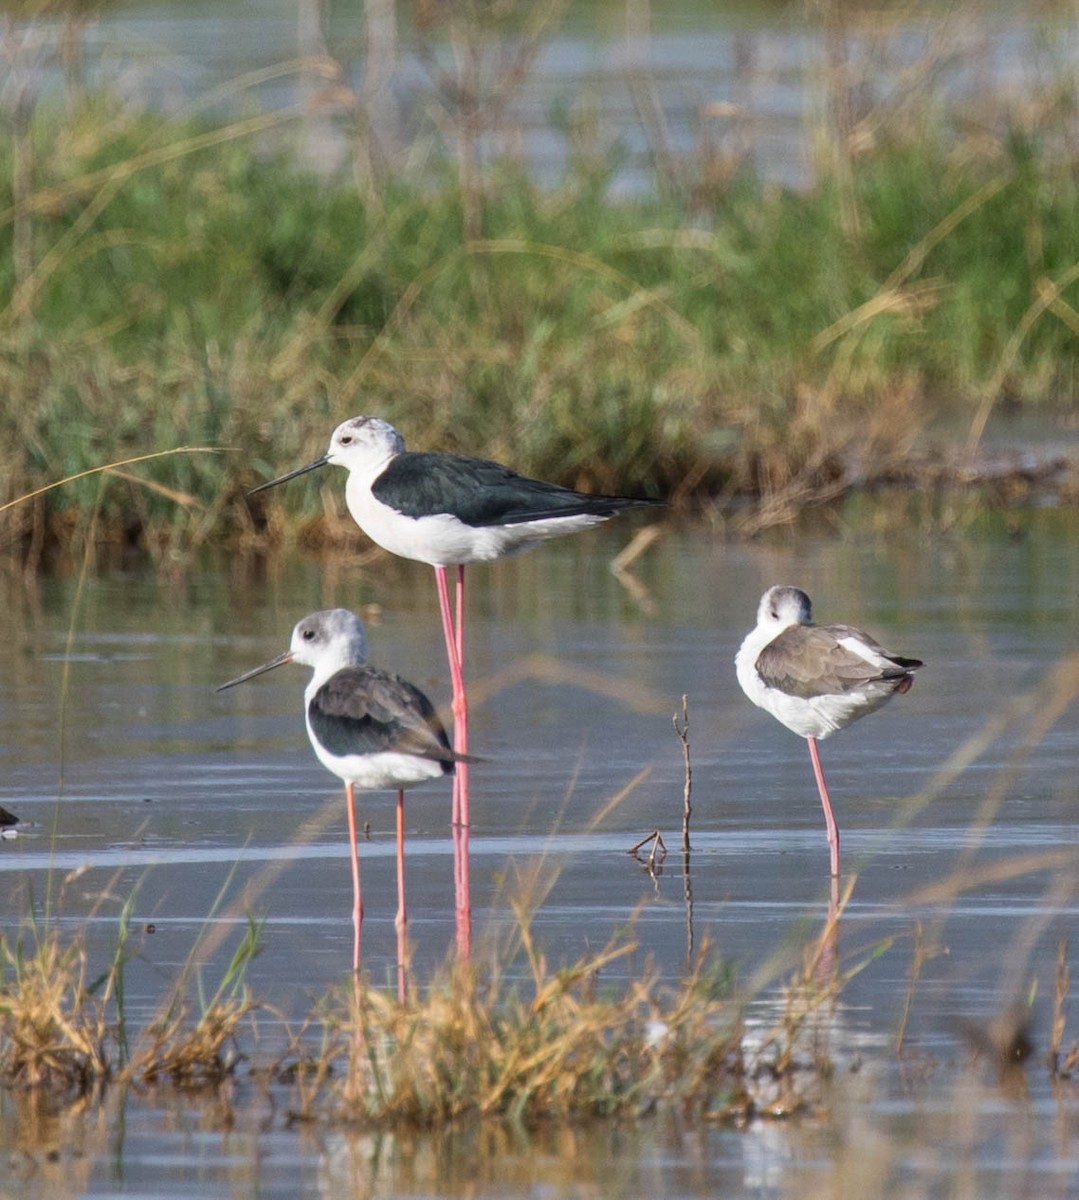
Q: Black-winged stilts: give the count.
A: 3